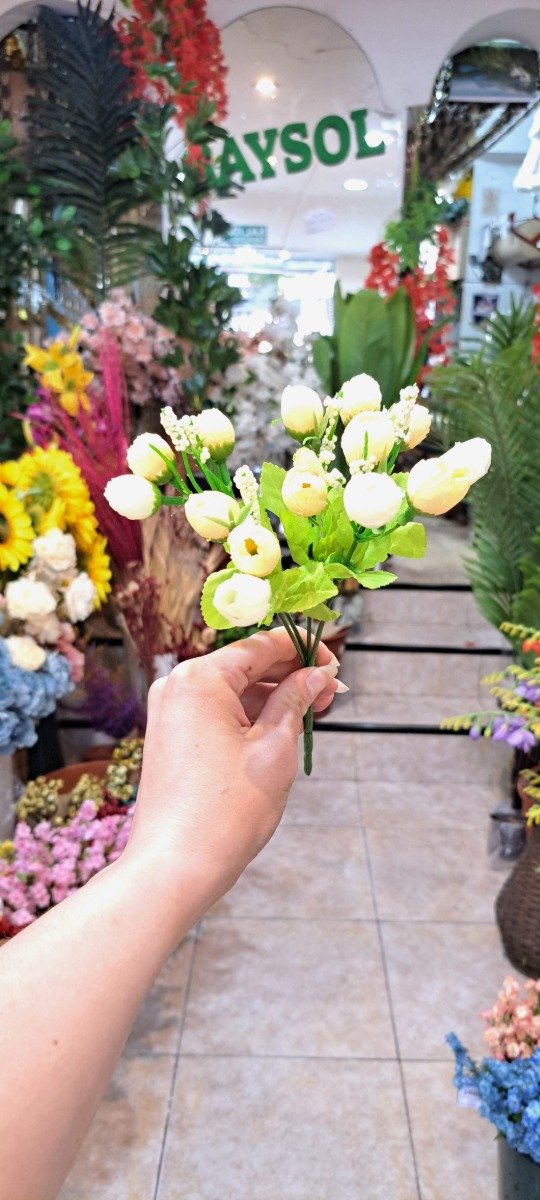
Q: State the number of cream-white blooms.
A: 15